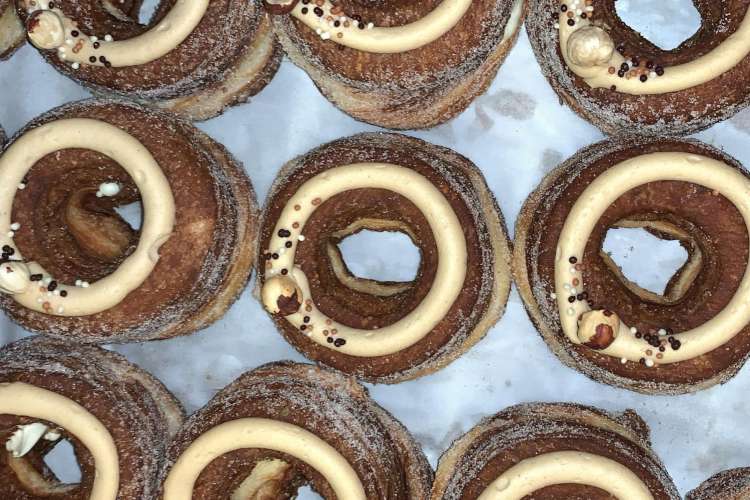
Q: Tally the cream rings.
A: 9